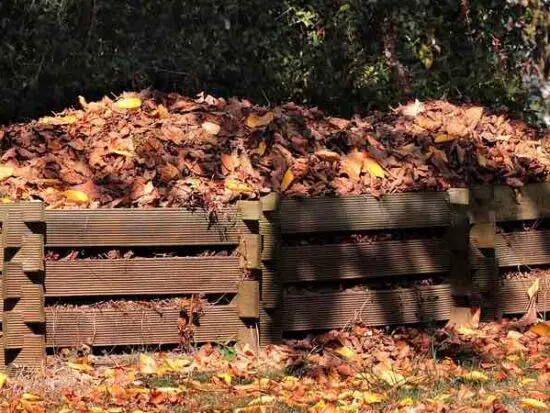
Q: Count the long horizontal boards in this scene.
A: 9